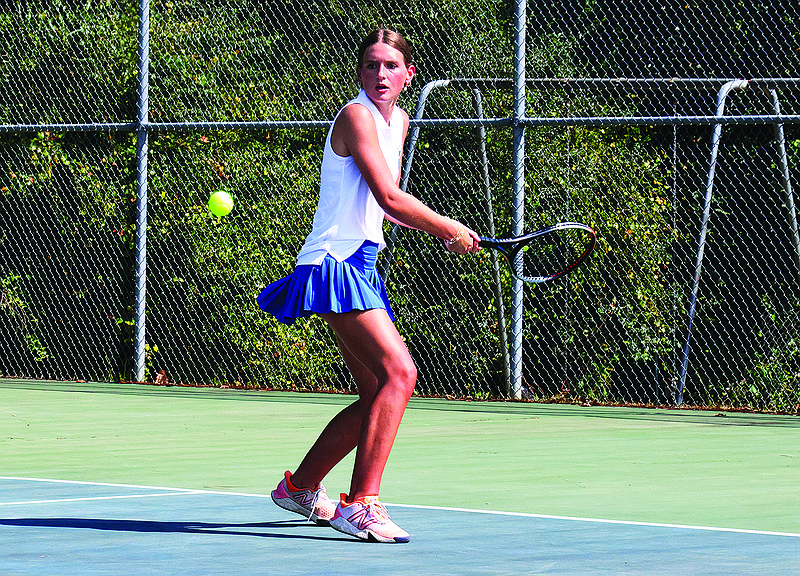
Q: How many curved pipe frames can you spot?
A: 2